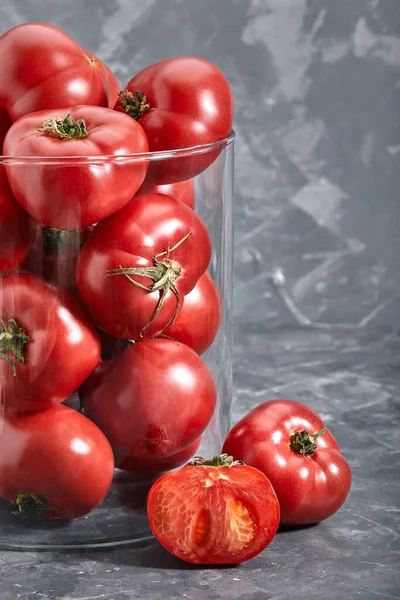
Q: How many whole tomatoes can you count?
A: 12